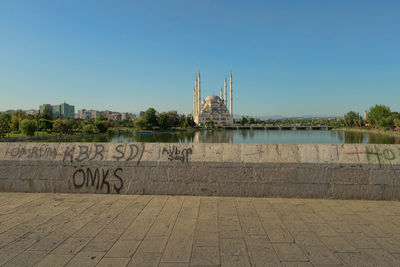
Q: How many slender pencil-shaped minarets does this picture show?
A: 6